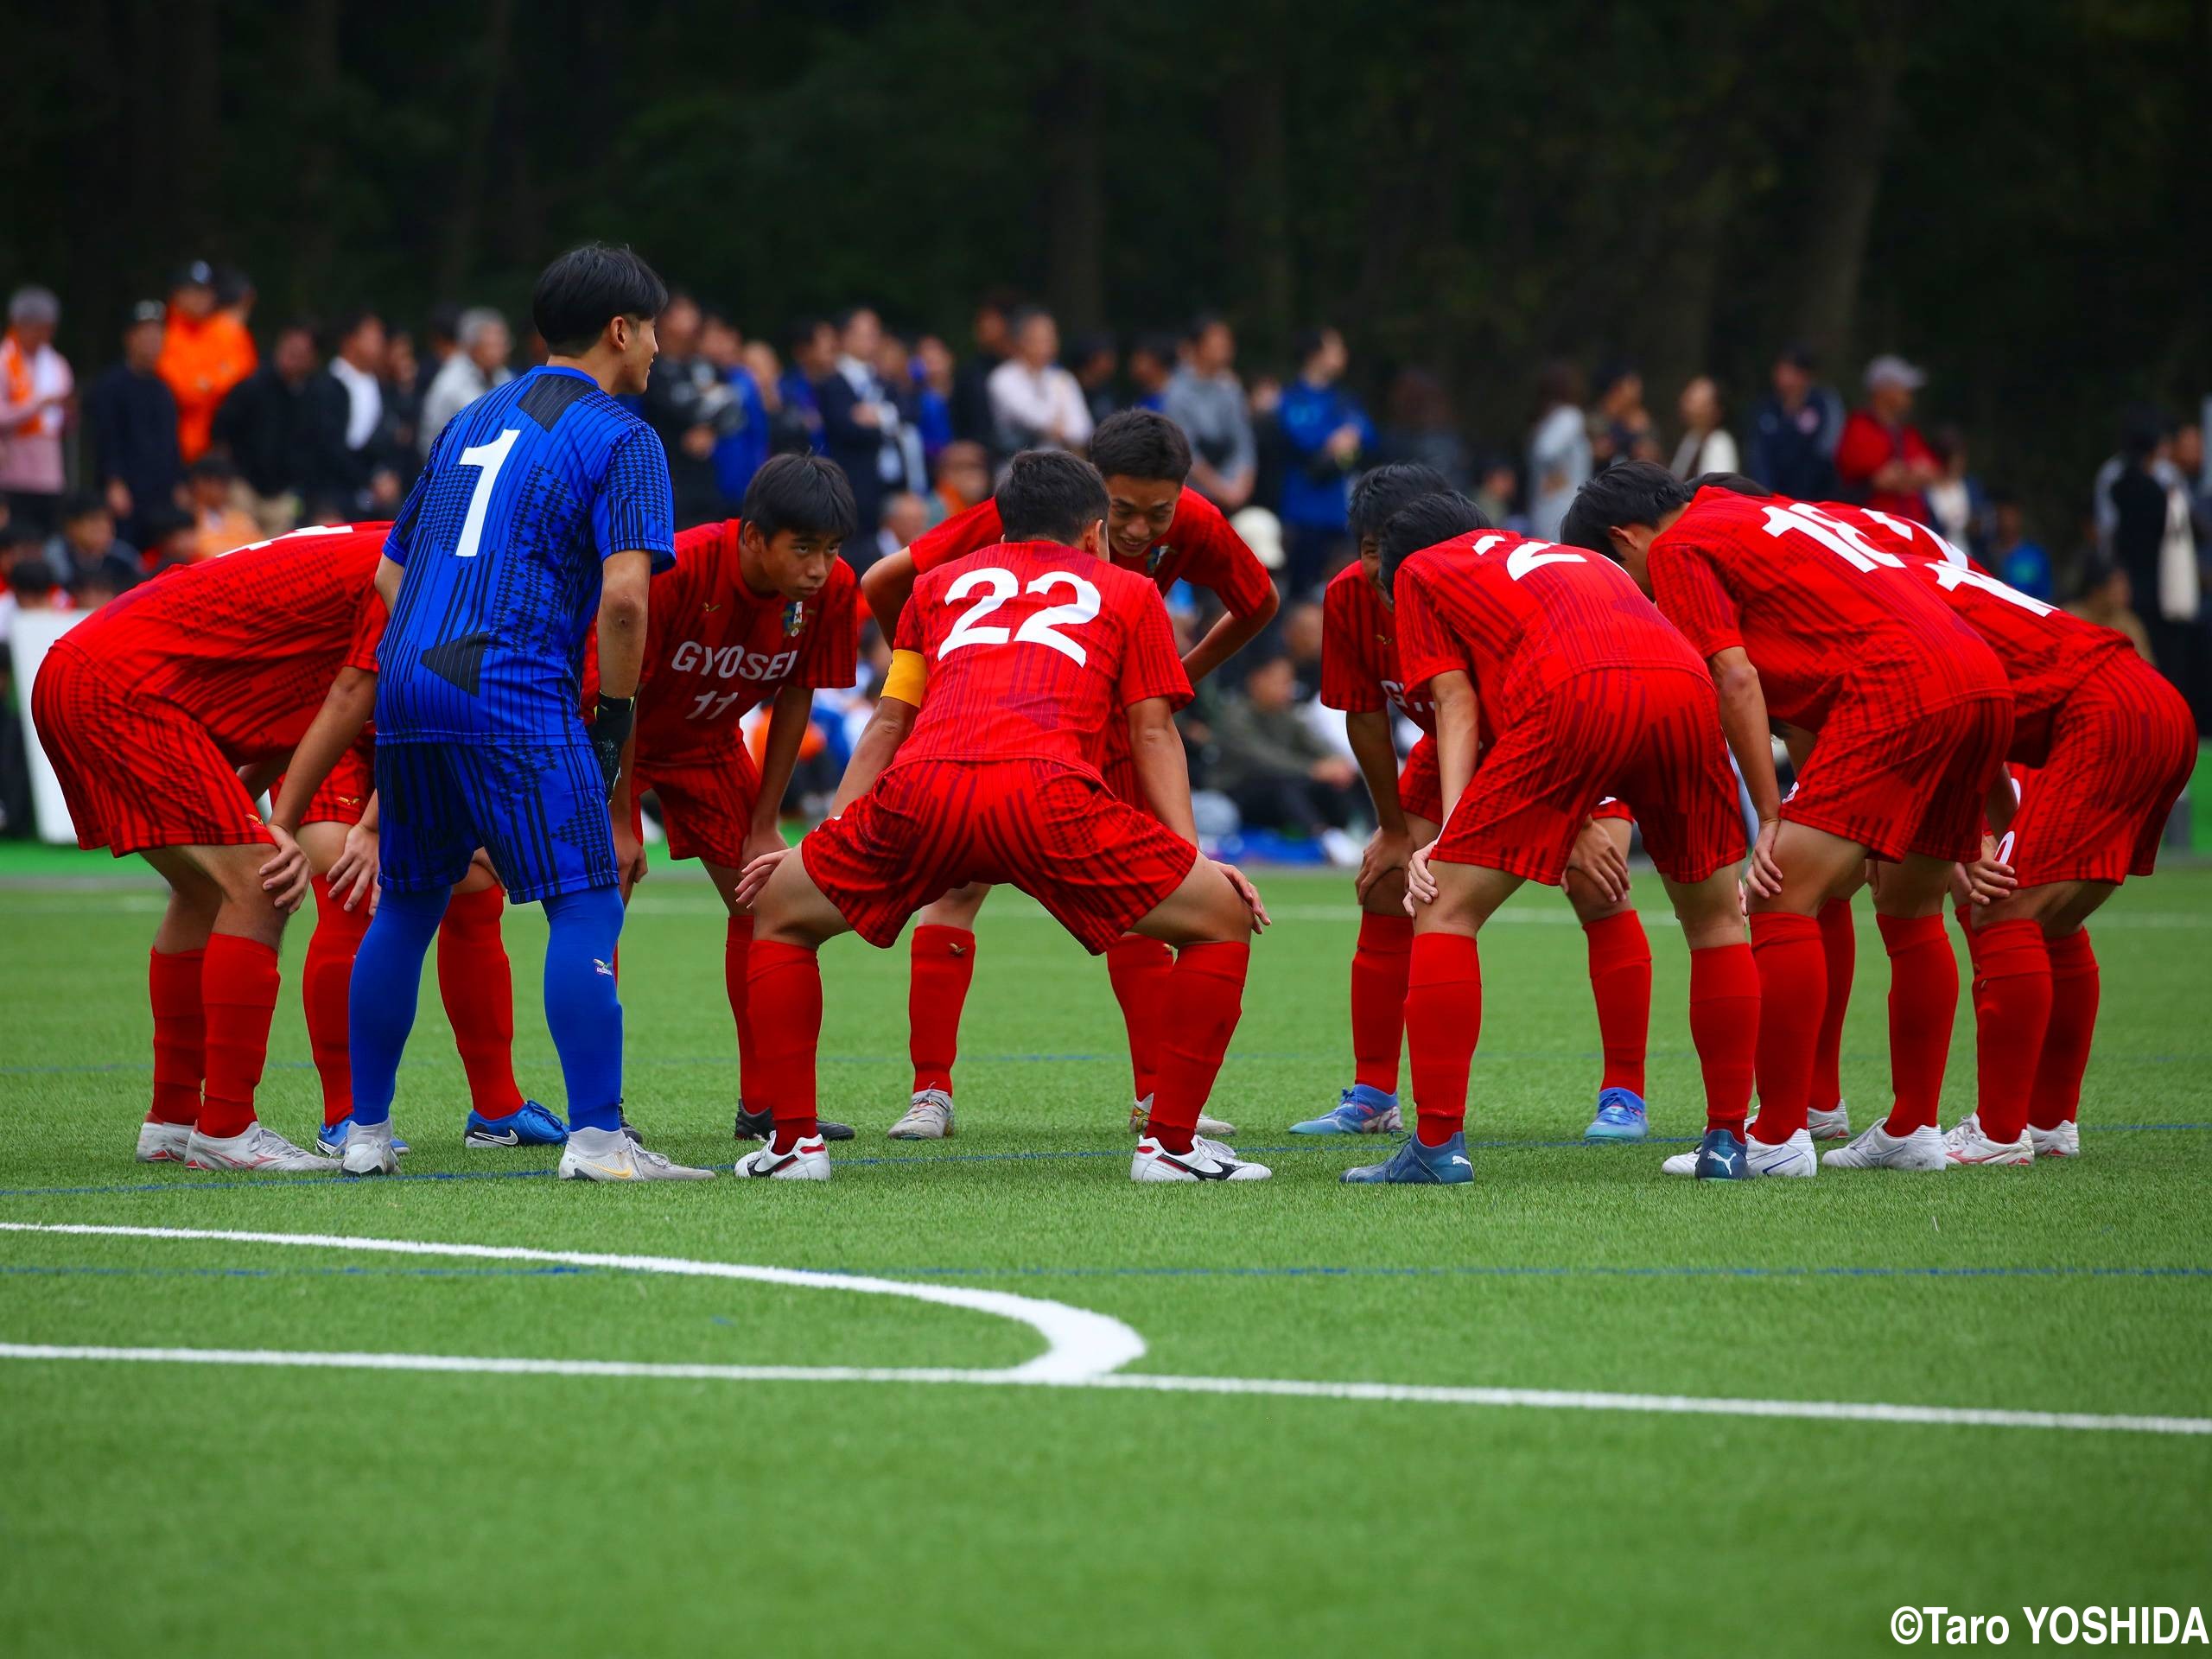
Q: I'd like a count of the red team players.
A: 10